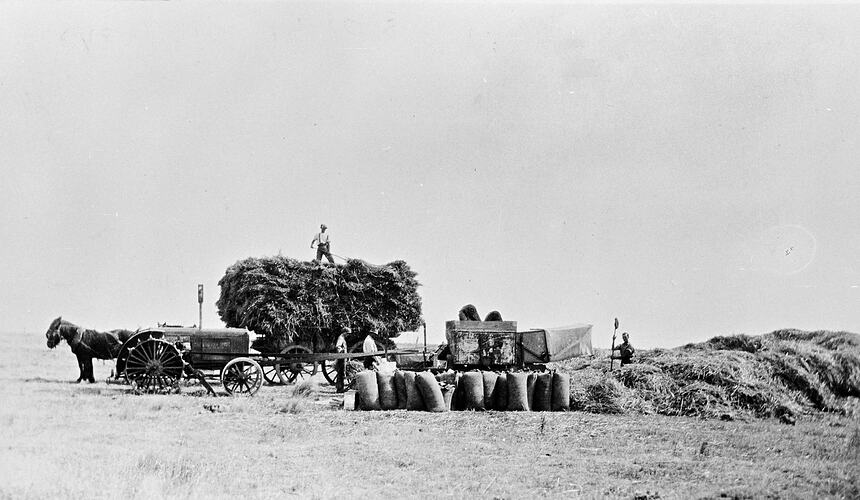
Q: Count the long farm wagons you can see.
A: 1